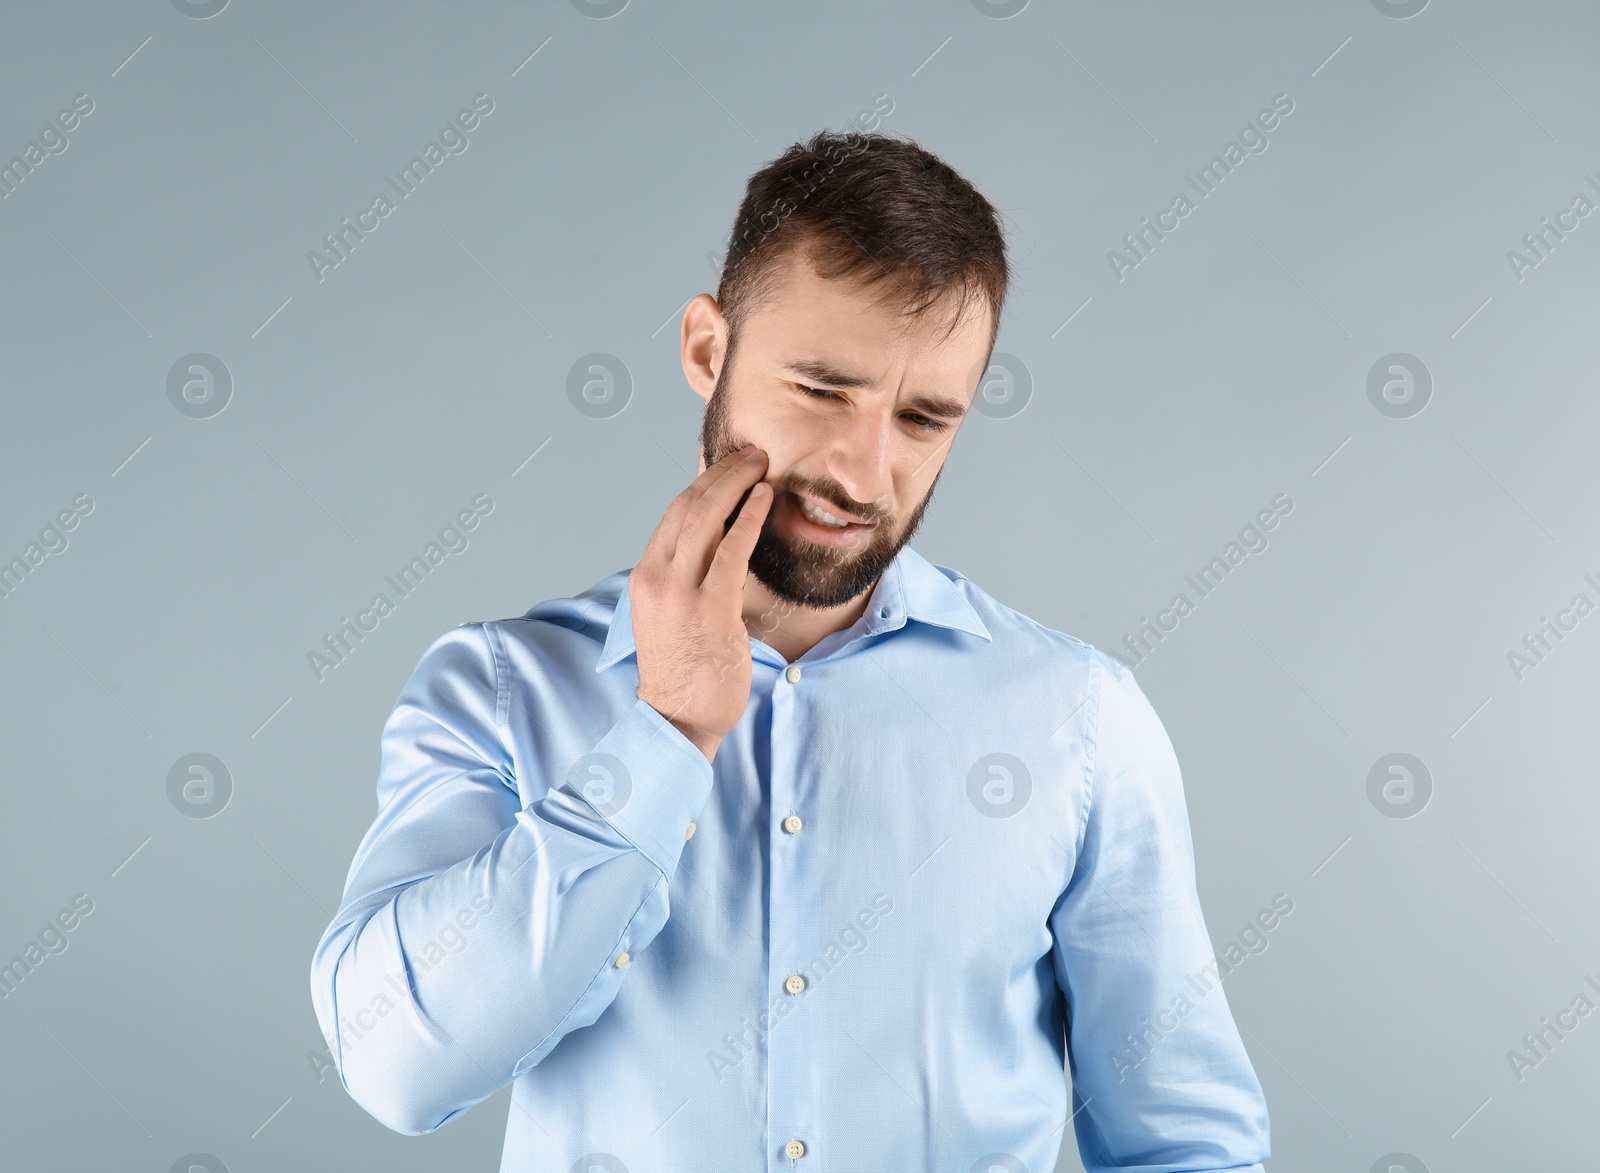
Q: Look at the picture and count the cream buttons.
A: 6